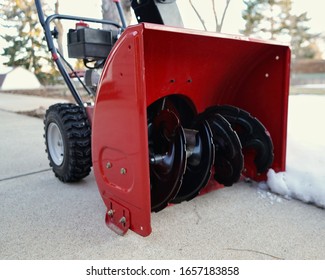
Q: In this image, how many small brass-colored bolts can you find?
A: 4